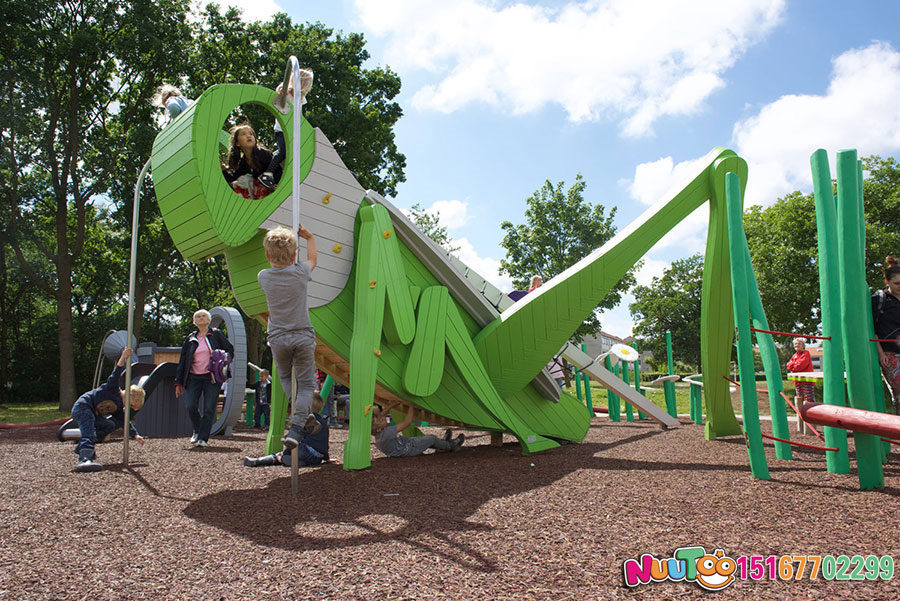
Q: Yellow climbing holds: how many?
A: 6